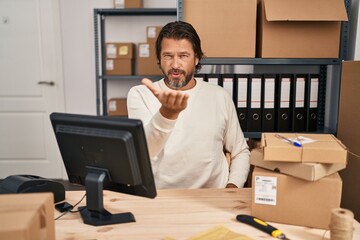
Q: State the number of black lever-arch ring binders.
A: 9